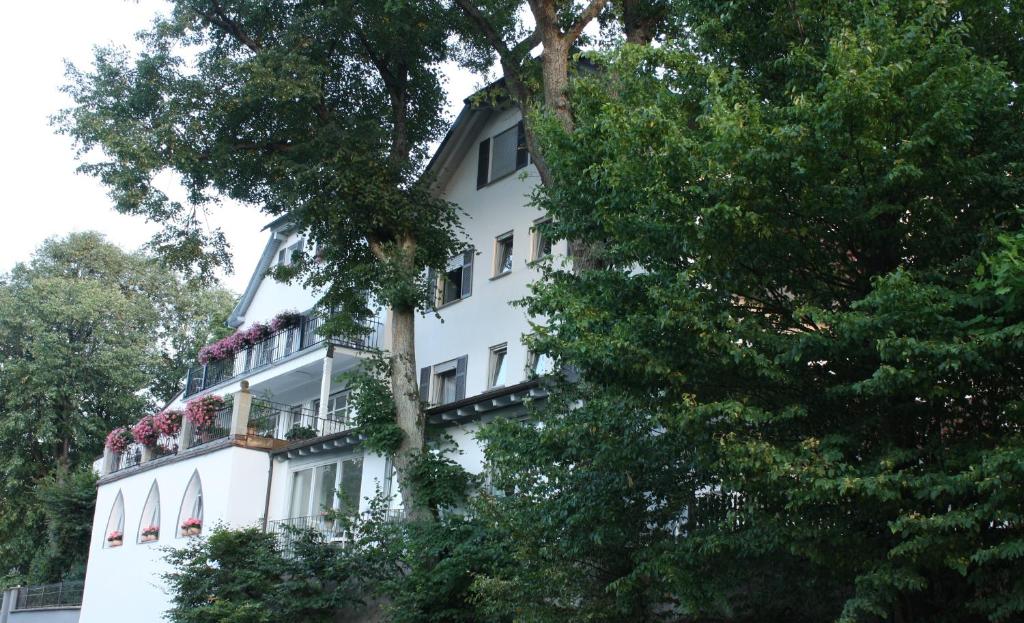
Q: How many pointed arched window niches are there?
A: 3